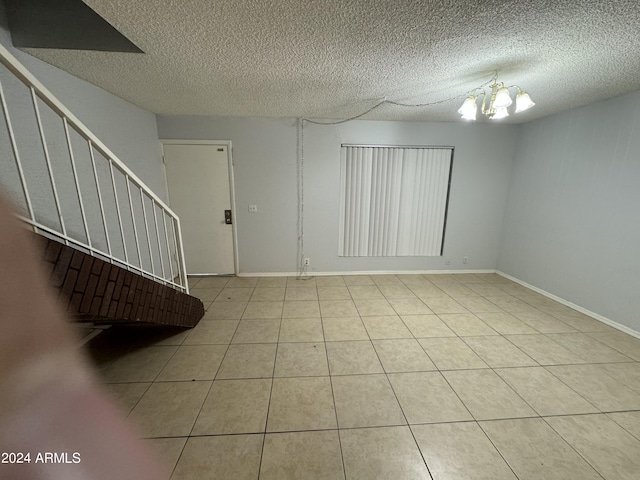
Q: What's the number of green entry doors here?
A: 0